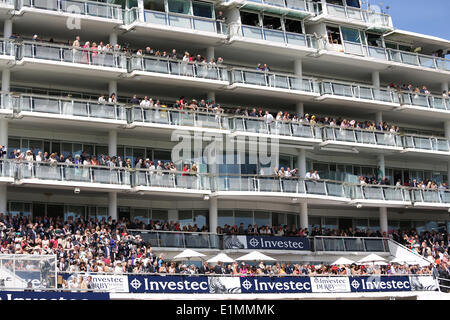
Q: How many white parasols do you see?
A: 6